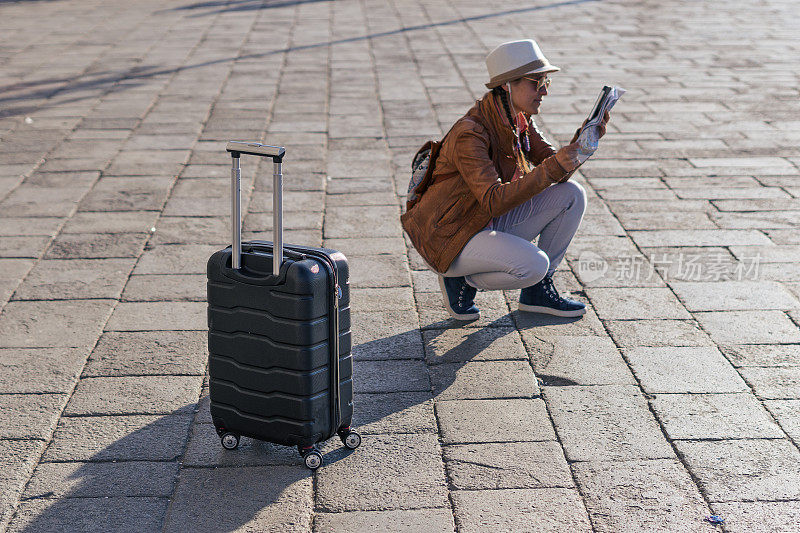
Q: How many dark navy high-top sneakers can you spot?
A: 2